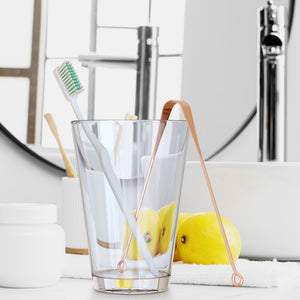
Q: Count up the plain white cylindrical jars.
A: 1